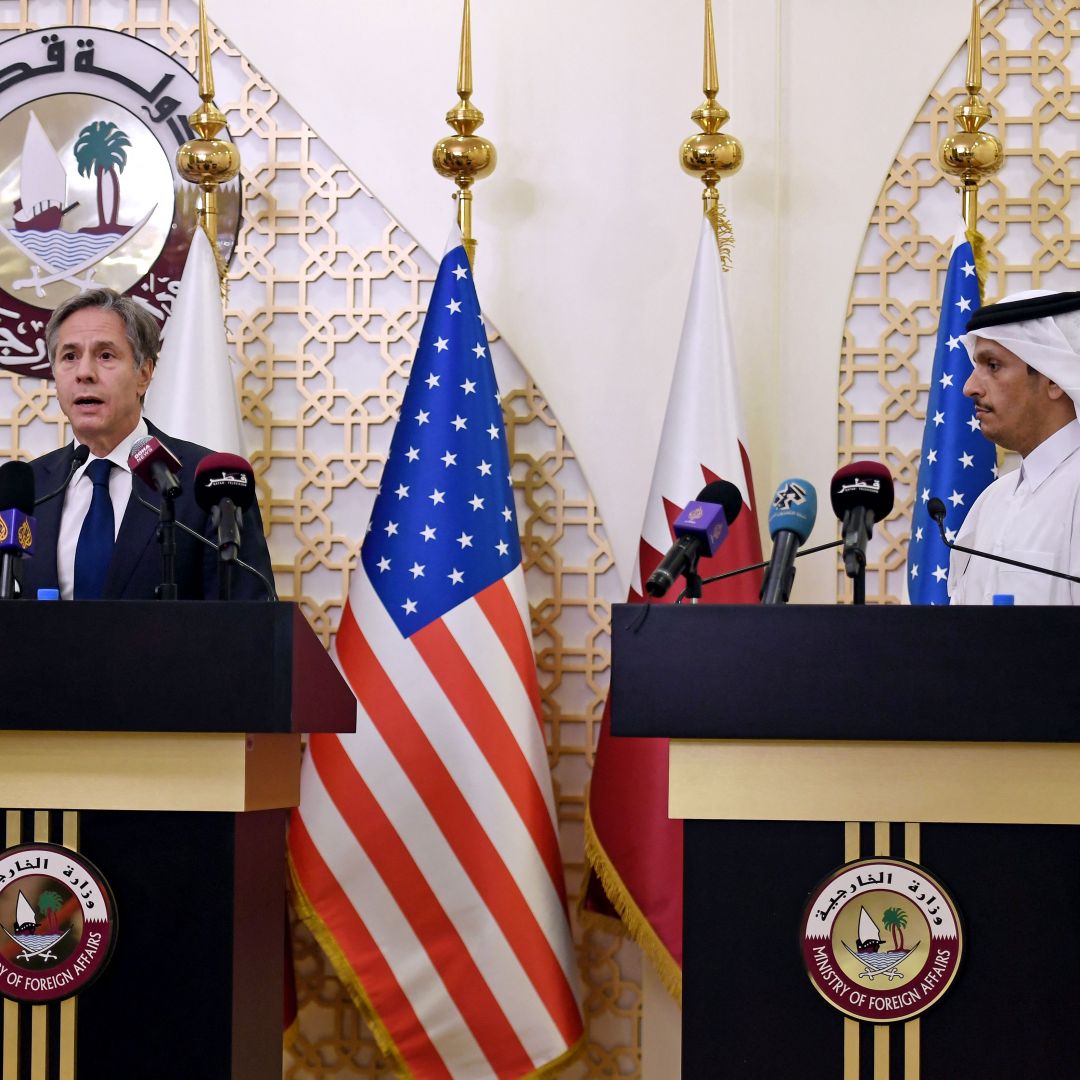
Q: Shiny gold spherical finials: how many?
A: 4